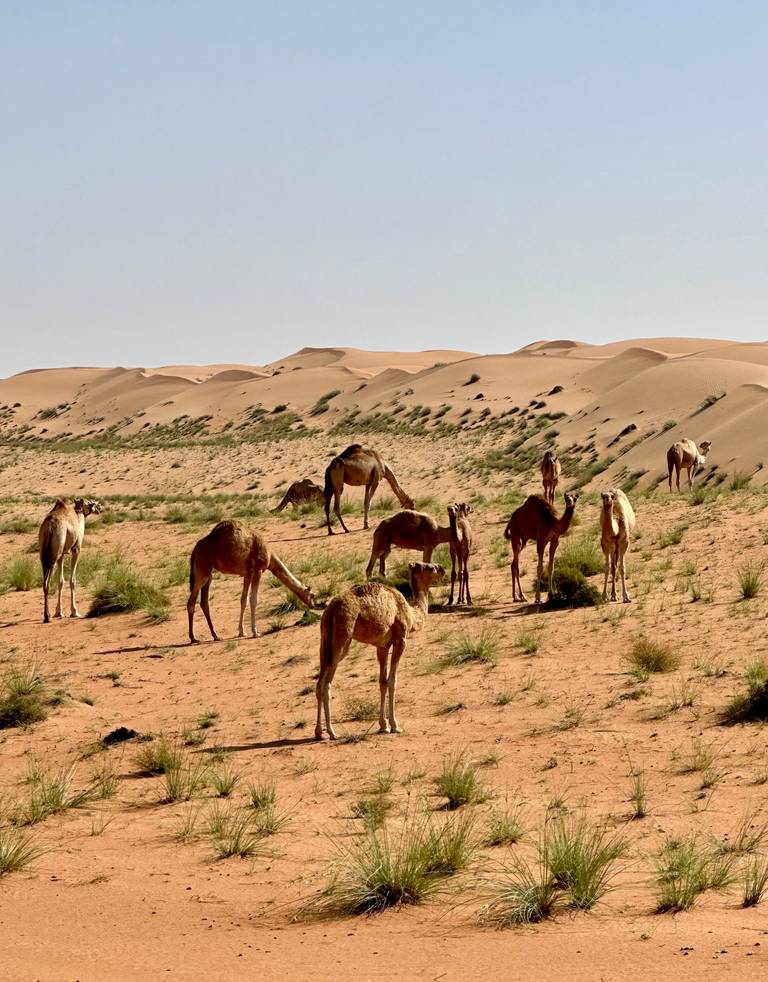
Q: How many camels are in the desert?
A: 11